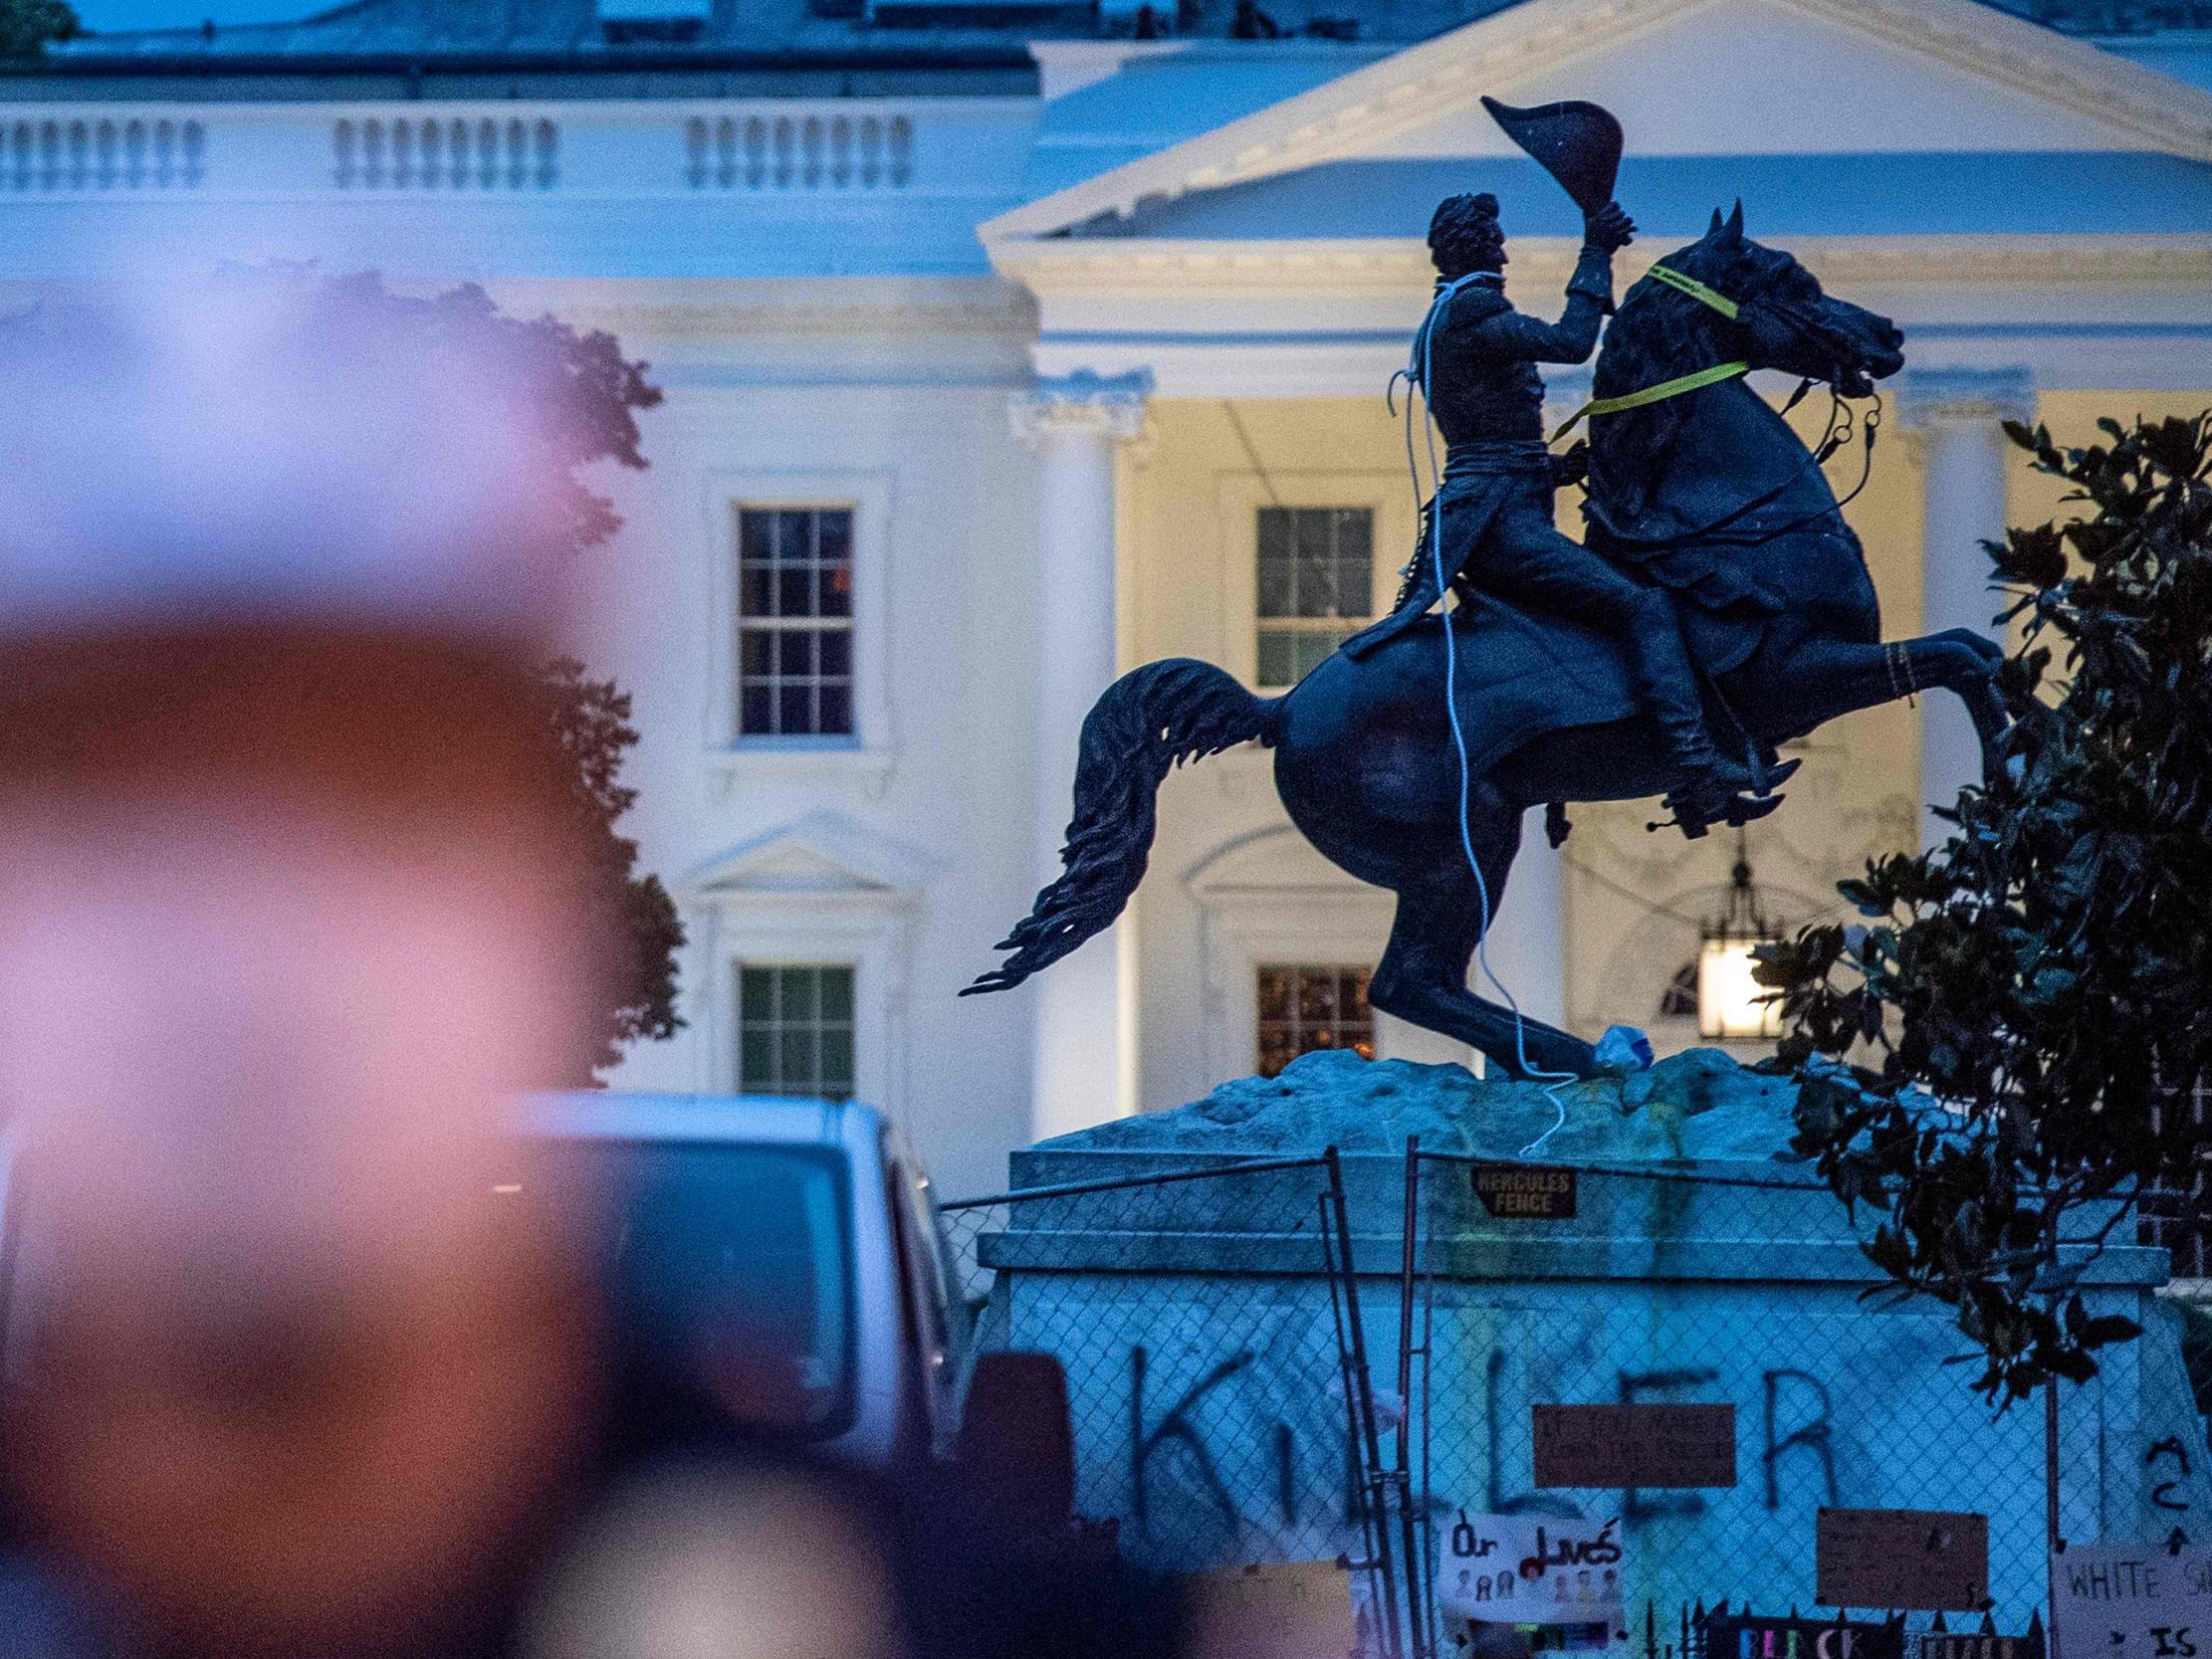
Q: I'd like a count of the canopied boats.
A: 0